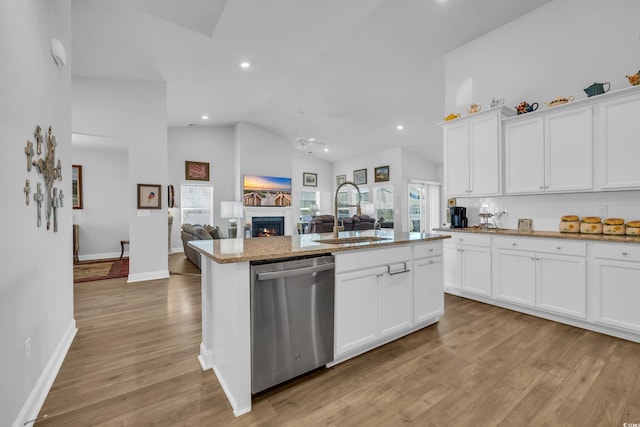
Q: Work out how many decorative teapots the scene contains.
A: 7